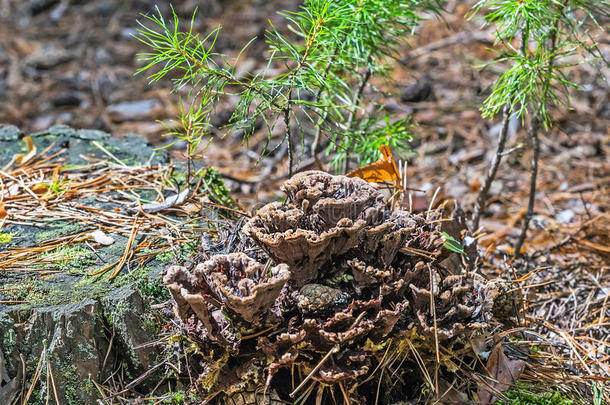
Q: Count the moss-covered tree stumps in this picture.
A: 1